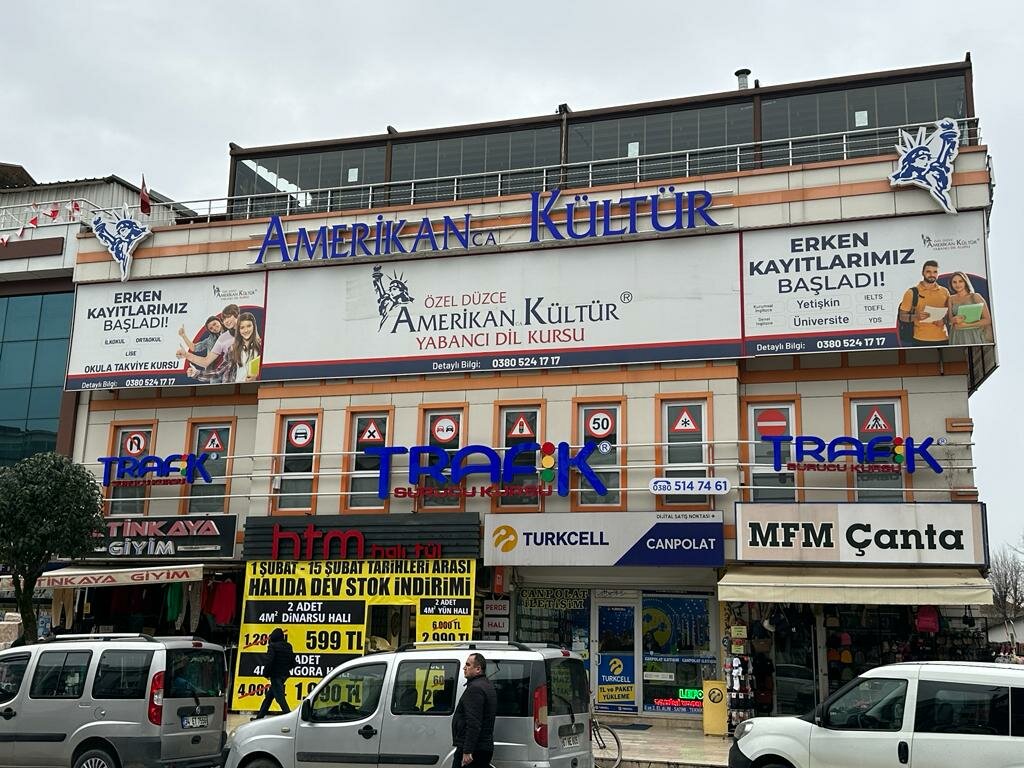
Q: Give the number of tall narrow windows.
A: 10